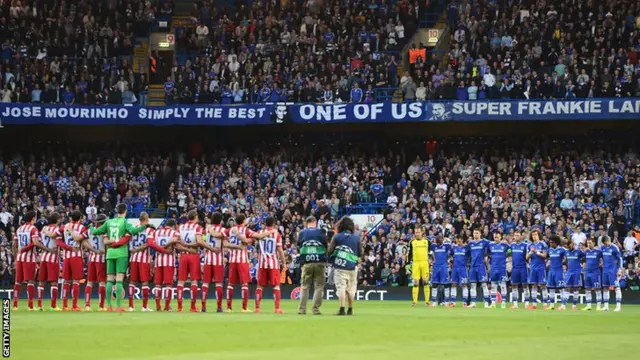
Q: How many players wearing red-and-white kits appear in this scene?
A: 10